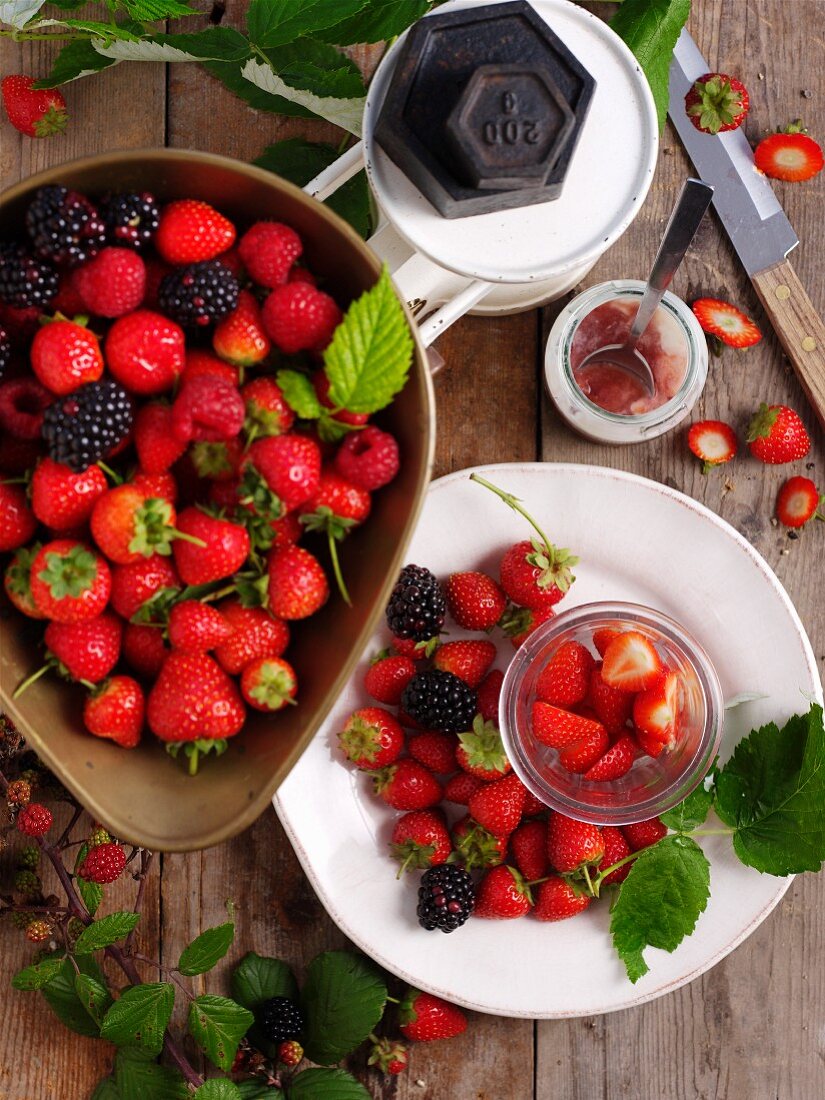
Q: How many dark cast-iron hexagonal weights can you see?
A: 2